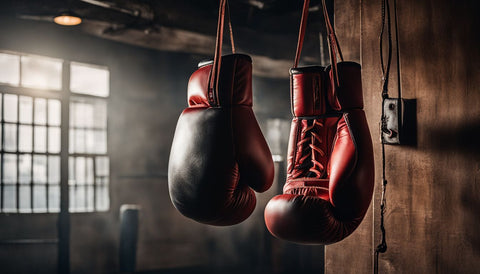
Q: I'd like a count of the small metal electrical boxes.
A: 1